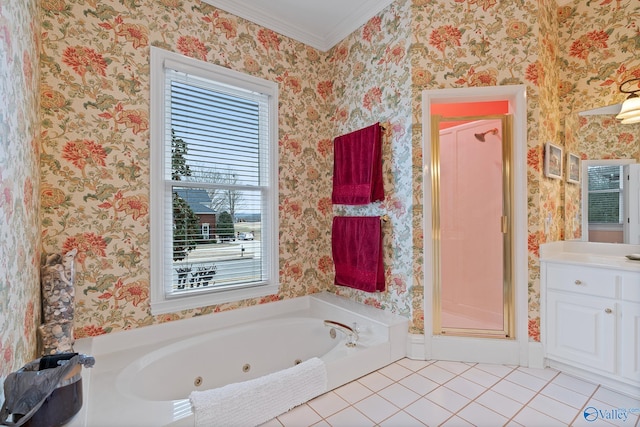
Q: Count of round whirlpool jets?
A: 3